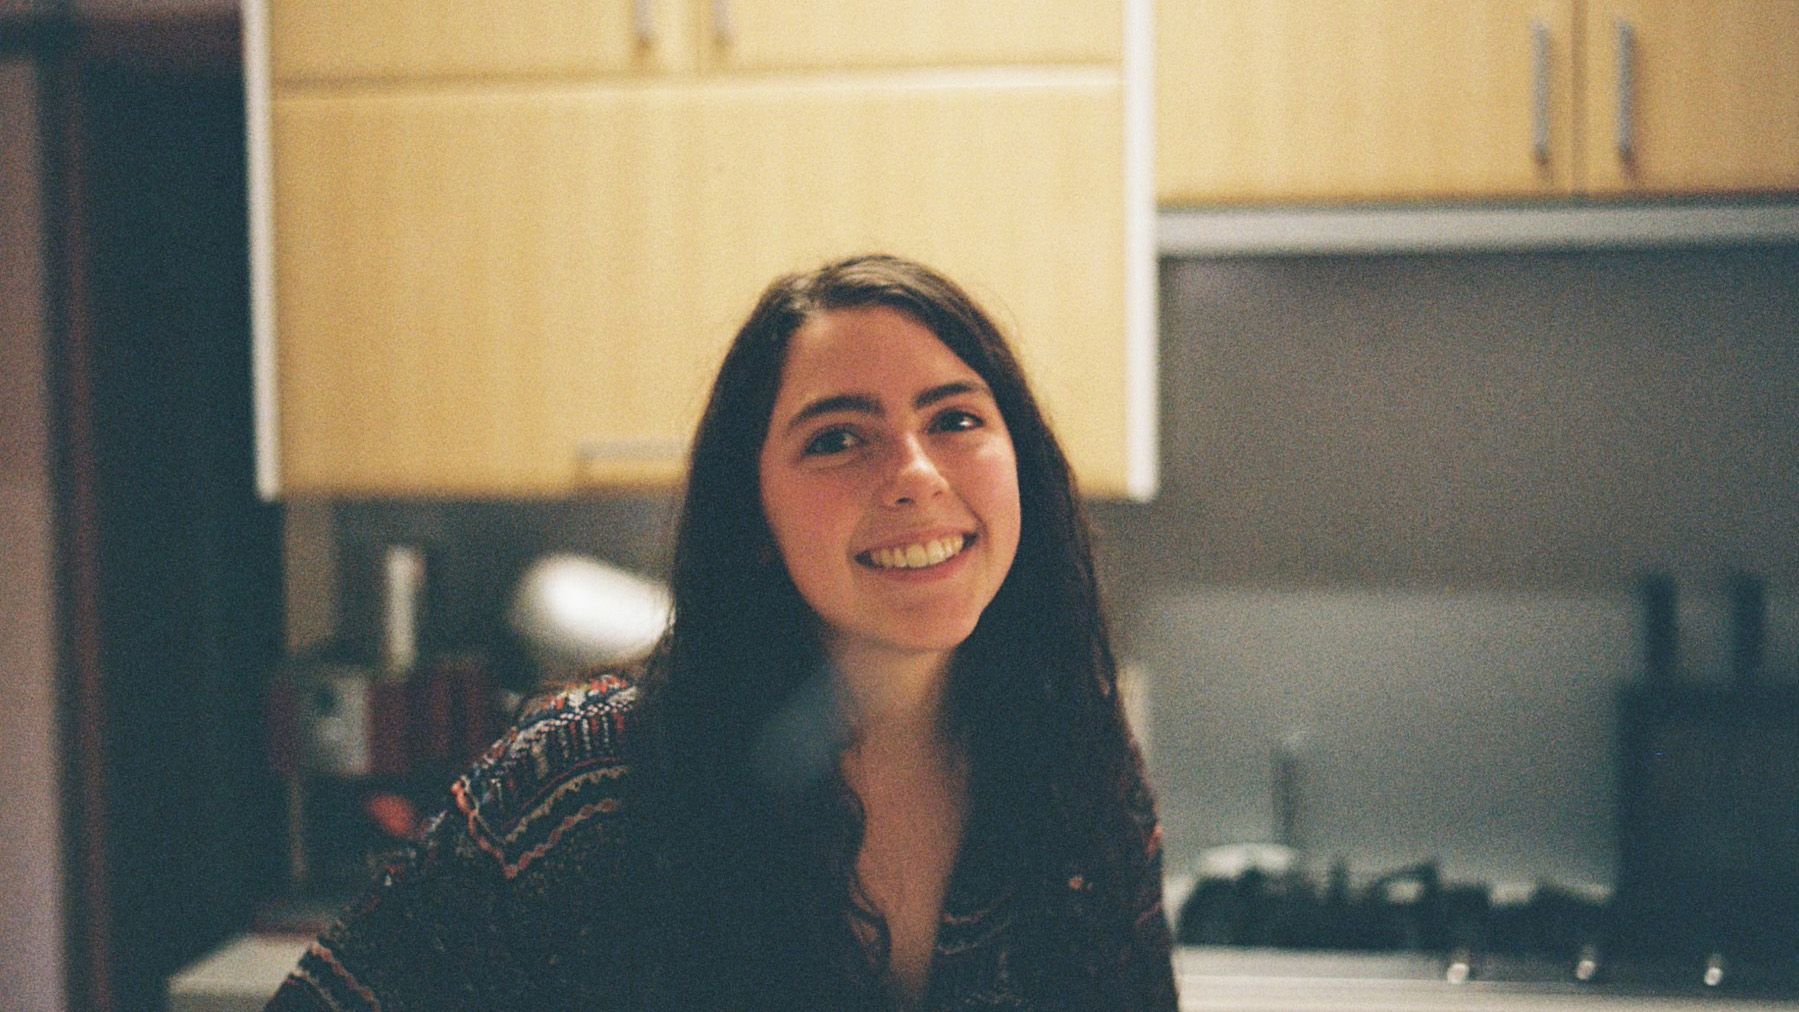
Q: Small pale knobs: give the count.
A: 3